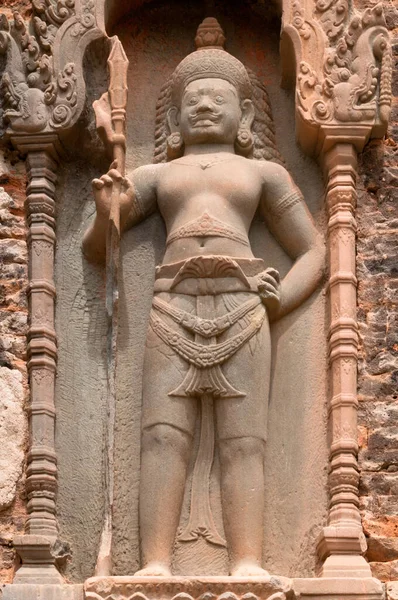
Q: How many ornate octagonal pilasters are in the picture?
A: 2